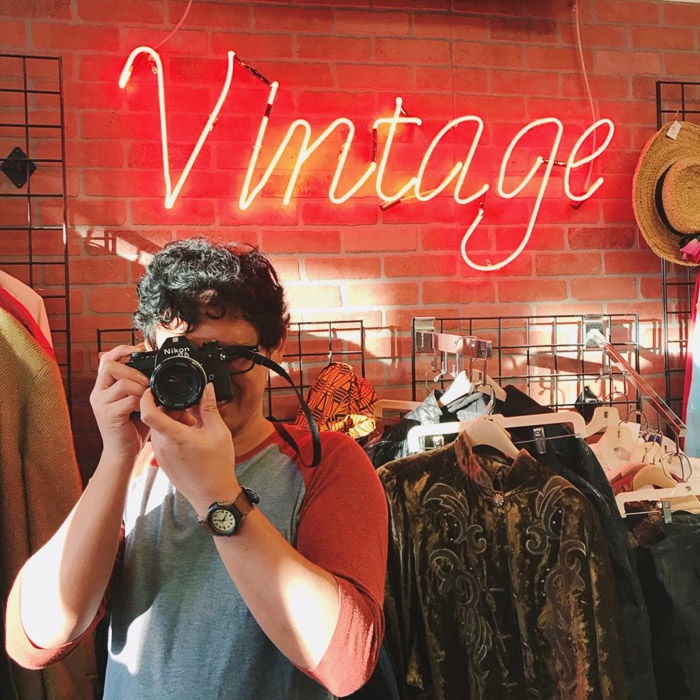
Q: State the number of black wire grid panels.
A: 4